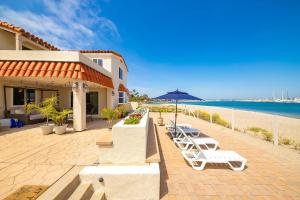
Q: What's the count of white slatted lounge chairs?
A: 4